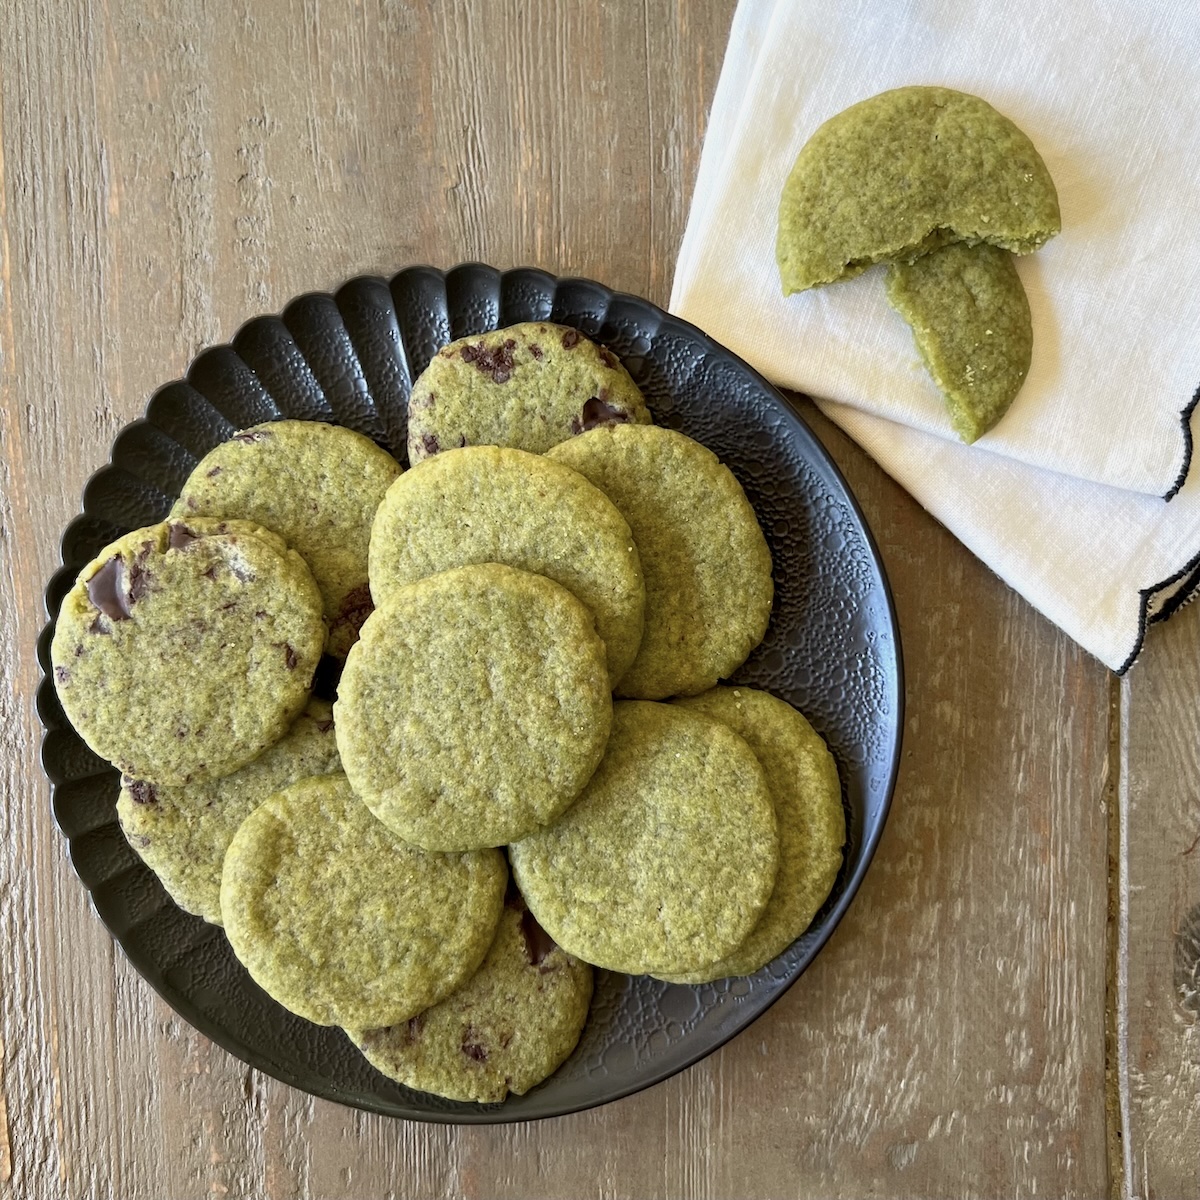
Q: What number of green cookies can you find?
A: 12